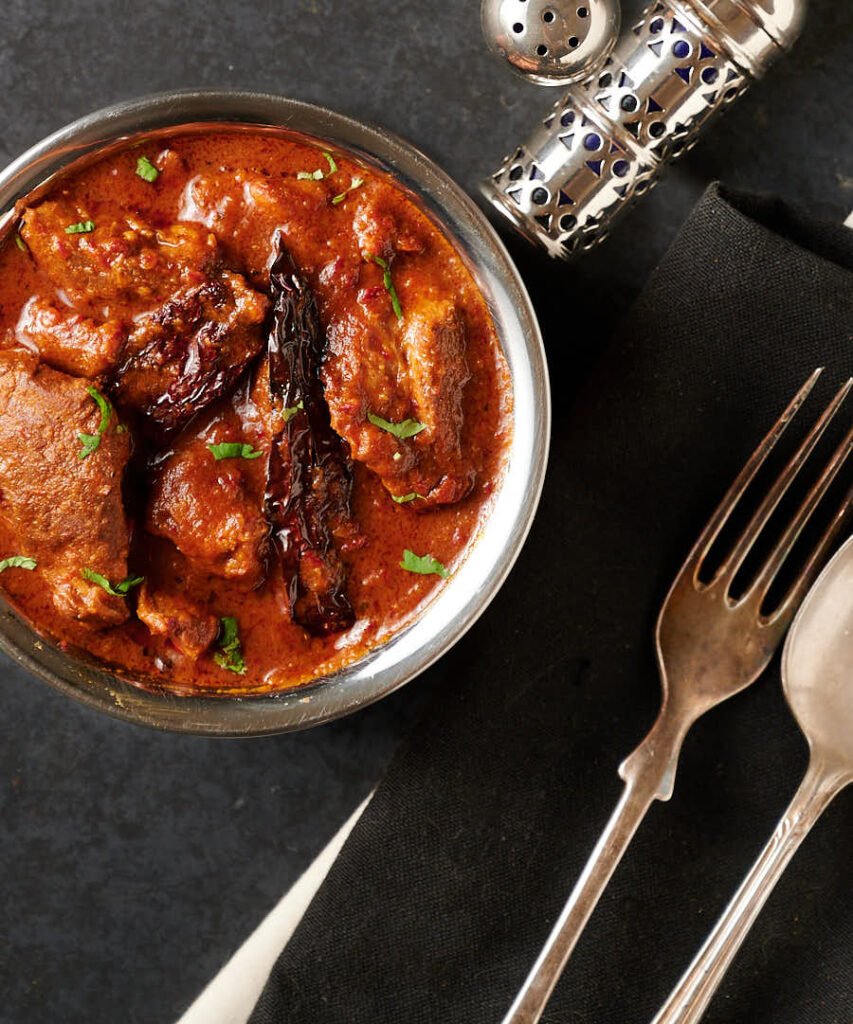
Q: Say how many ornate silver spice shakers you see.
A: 2